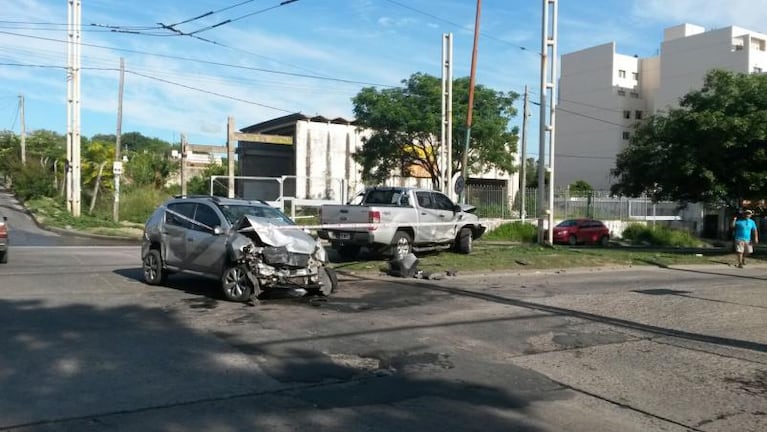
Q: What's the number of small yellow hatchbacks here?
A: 0